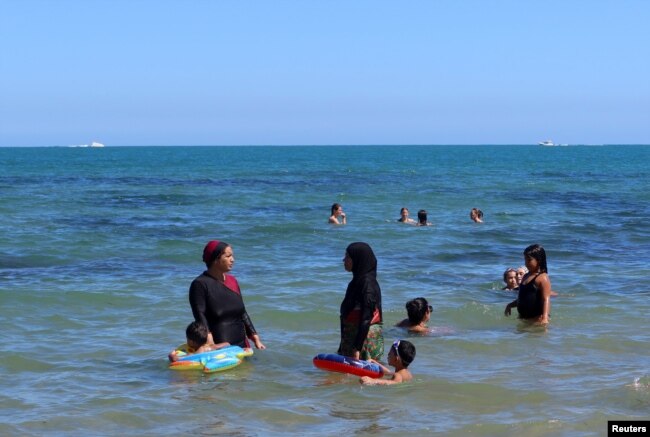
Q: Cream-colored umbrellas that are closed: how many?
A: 0